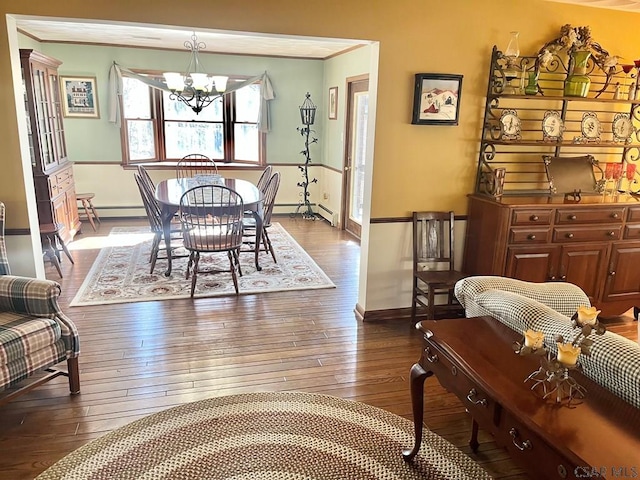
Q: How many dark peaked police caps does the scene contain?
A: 0